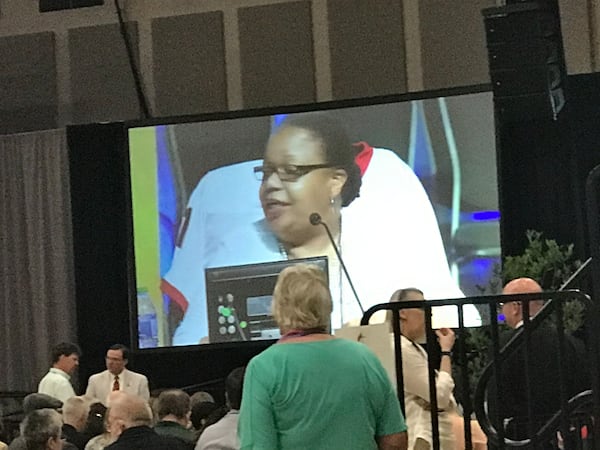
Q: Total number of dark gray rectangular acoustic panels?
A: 6